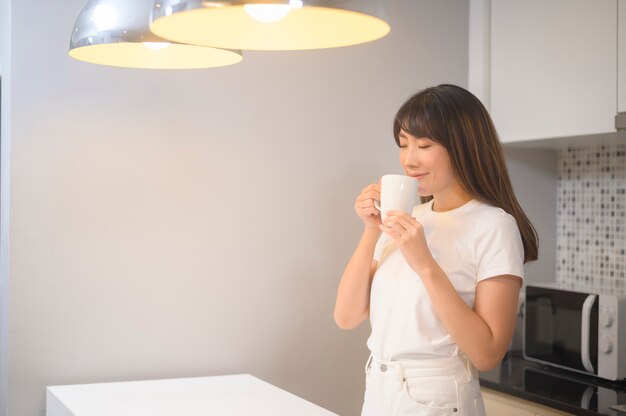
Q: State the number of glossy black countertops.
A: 1